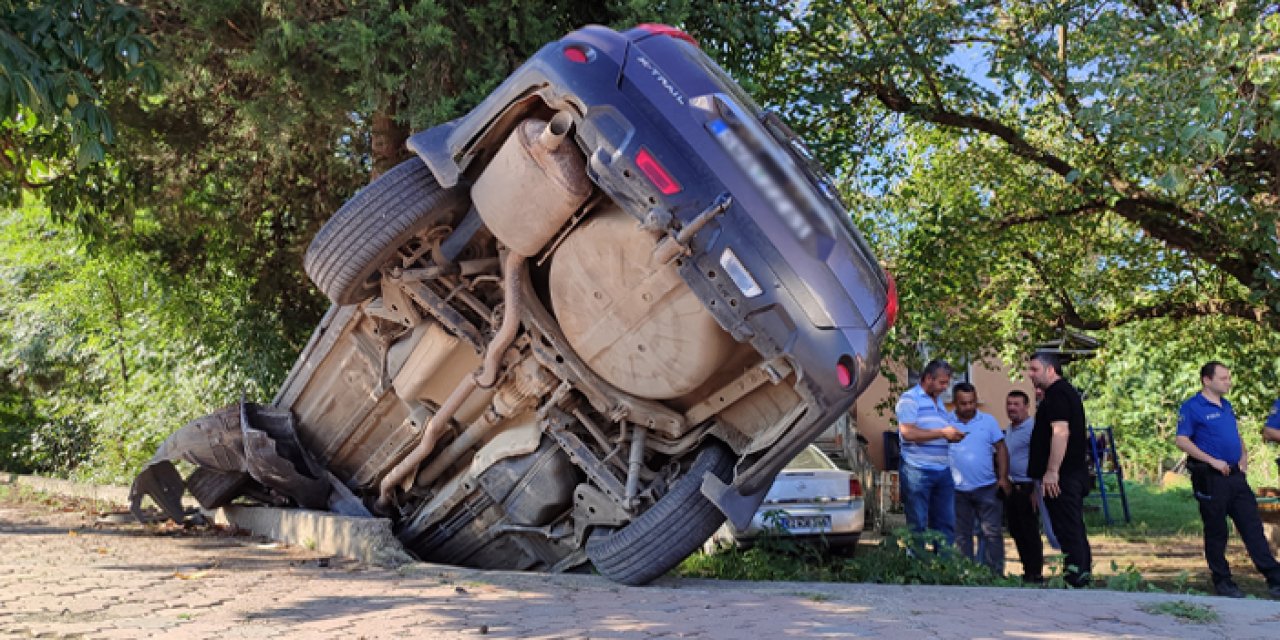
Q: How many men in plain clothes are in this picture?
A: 4